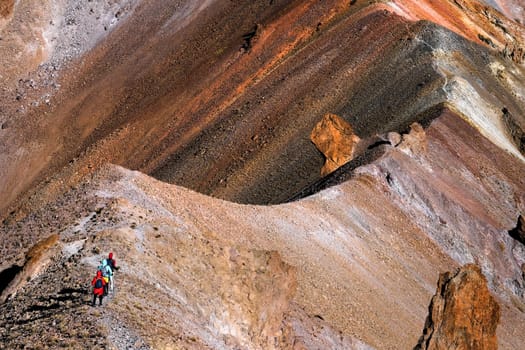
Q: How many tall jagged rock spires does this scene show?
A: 2